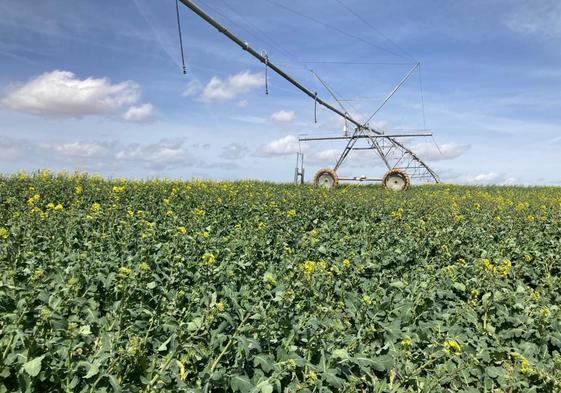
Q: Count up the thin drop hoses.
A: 3